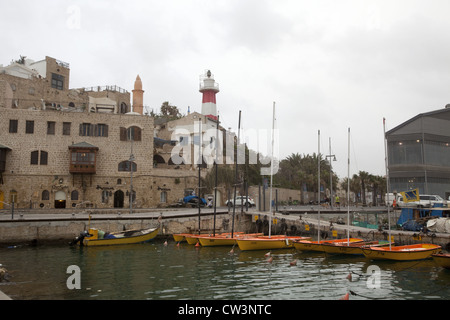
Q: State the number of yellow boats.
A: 9